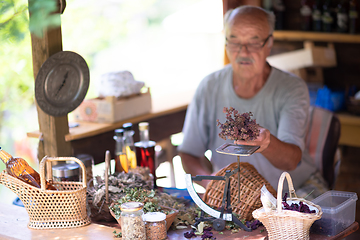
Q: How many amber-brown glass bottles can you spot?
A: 1